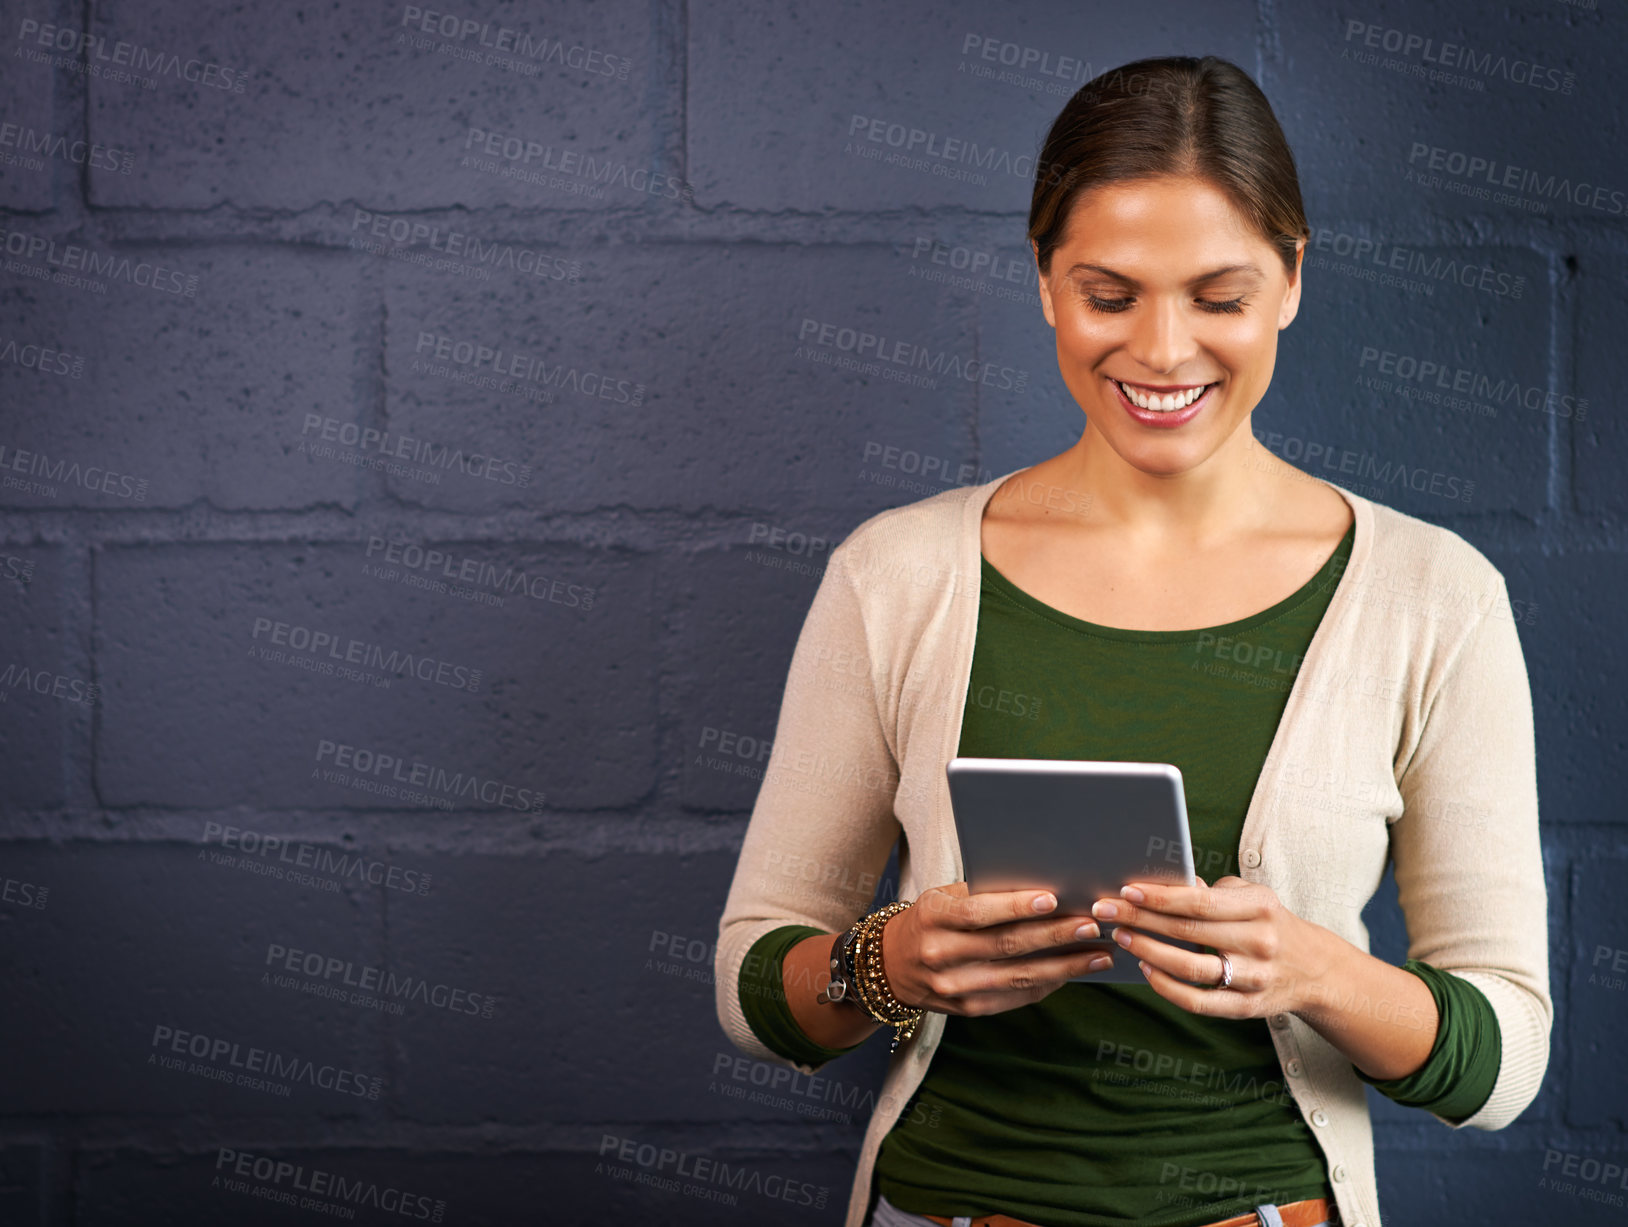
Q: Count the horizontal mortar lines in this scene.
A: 4